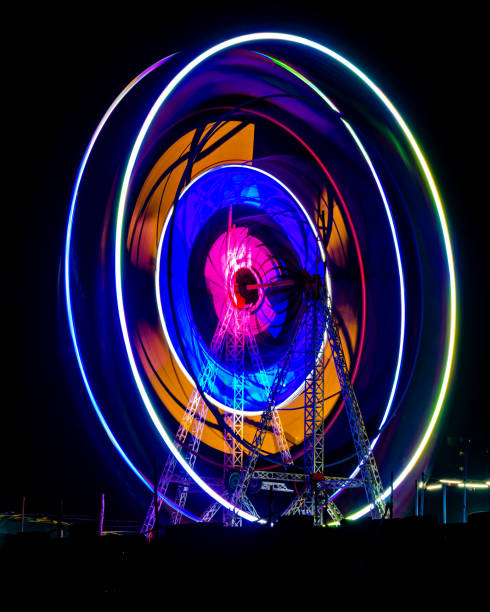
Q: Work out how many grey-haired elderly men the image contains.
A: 0